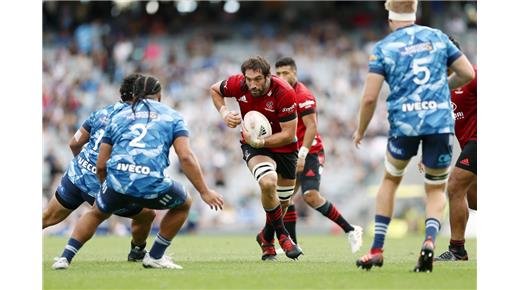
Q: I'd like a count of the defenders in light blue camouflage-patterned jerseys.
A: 3